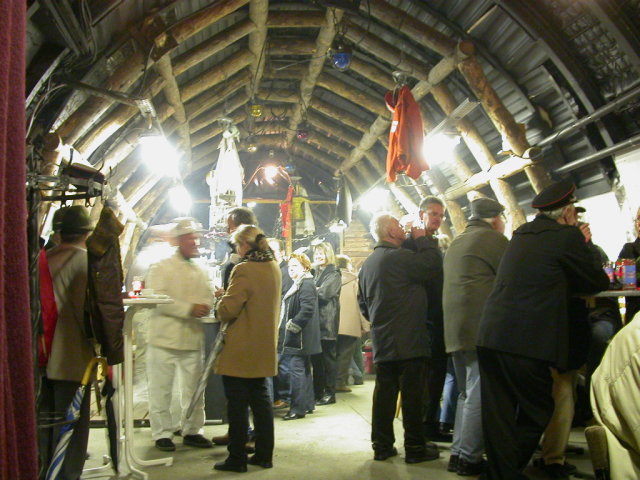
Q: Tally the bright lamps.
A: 5